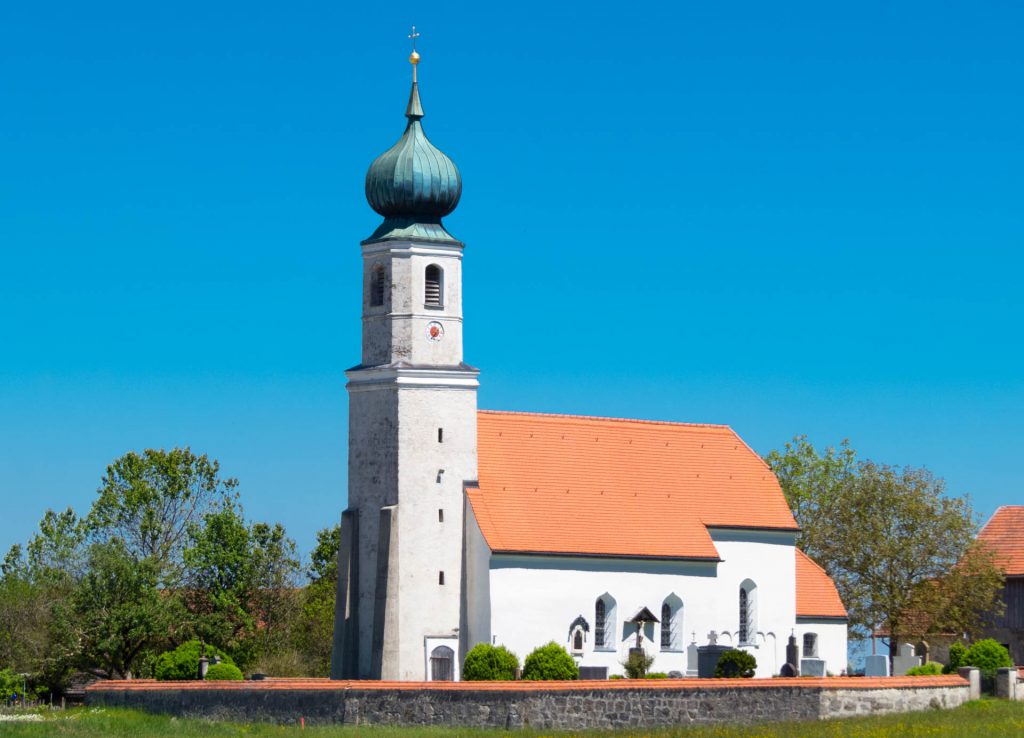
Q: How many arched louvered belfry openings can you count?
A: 2